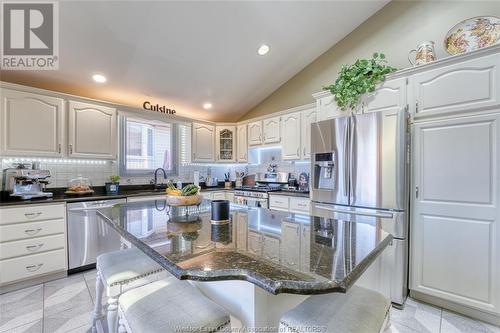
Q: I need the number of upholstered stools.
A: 3